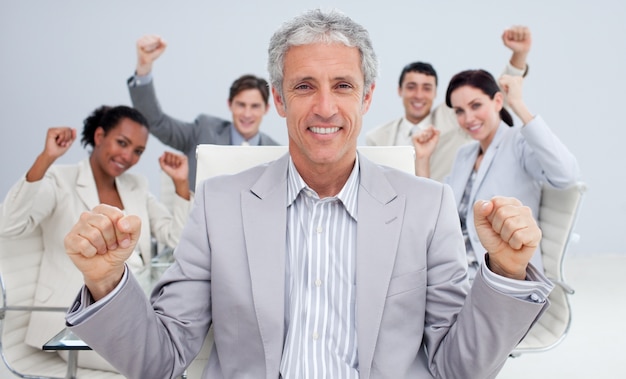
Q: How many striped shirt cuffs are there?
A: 2